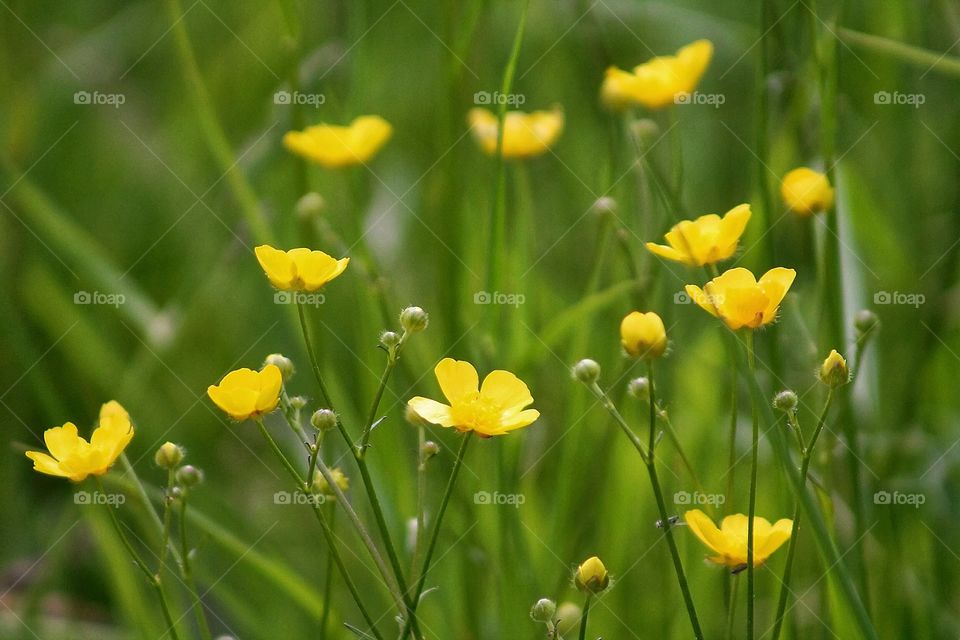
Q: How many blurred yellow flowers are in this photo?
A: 4